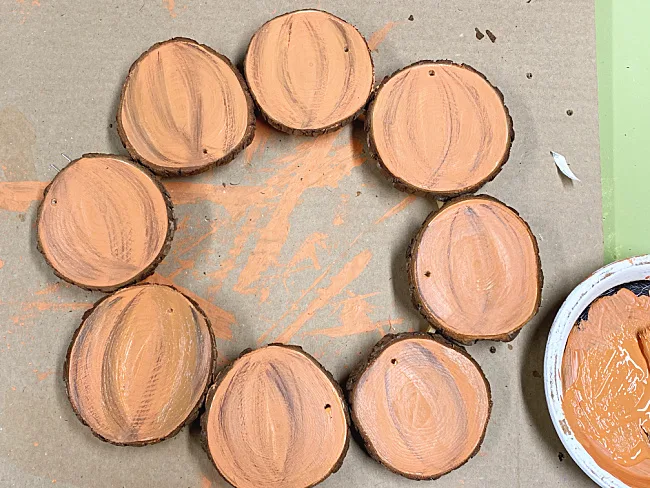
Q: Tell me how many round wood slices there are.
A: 8